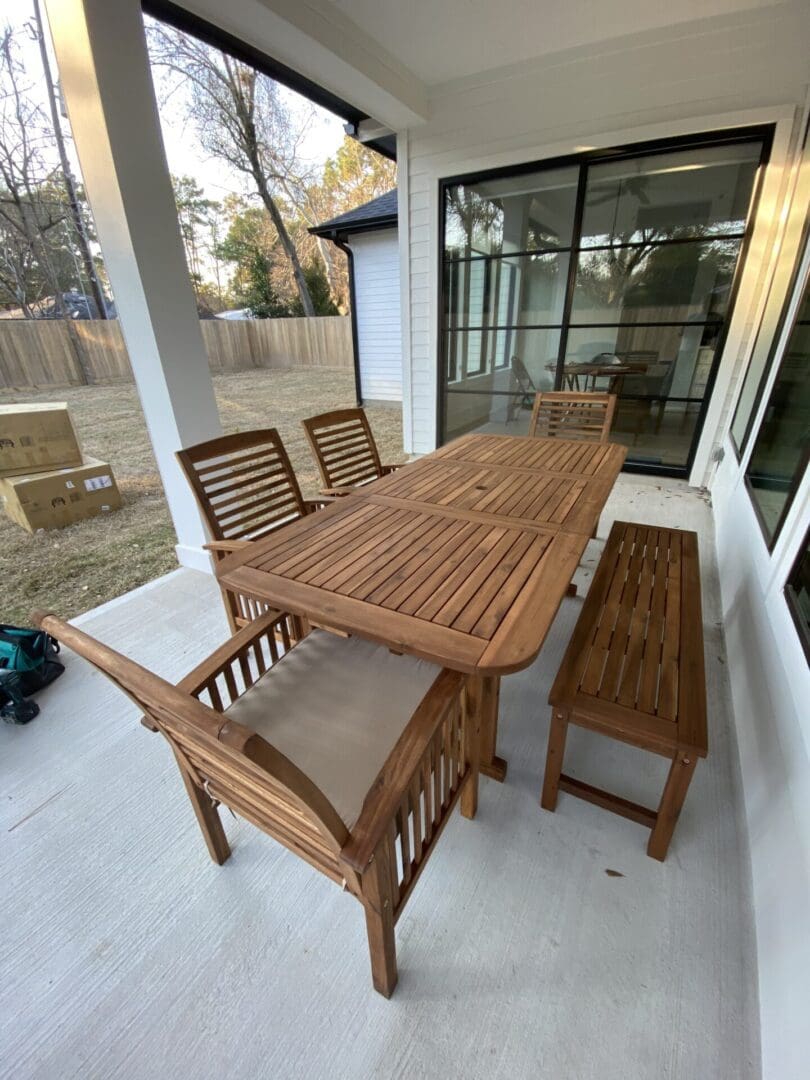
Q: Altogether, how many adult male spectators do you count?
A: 0